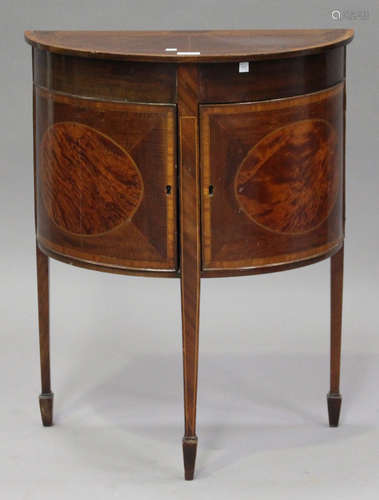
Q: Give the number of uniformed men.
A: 0